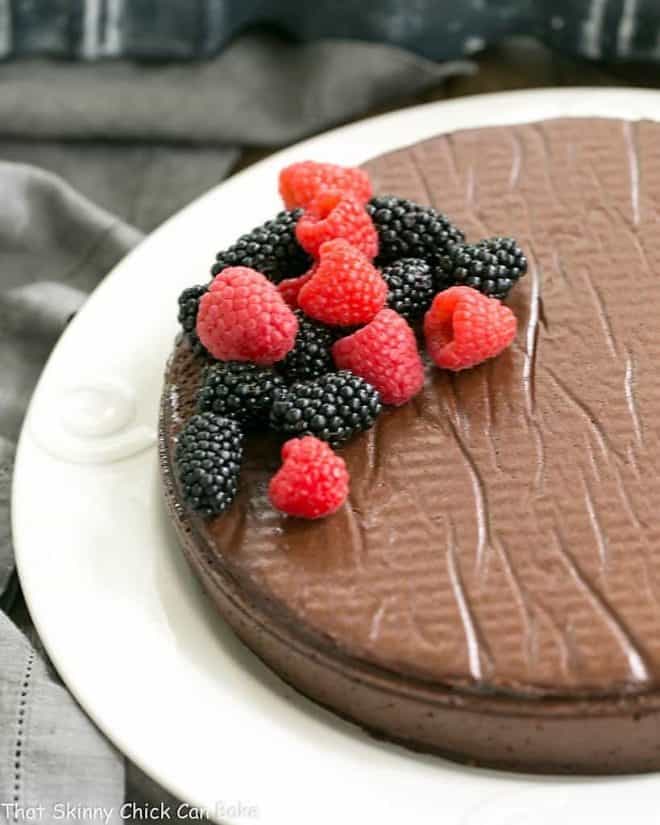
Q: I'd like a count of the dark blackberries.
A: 9